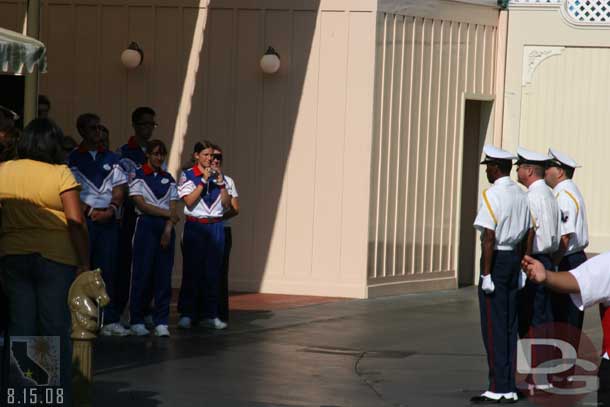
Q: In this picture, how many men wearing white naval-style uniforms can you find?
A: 3